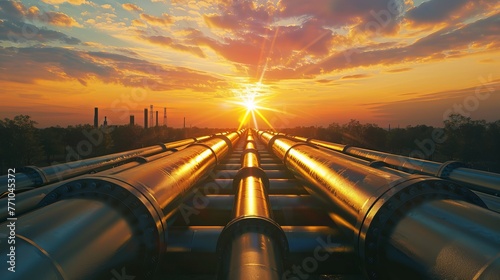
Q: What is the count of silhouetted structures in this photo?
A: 8